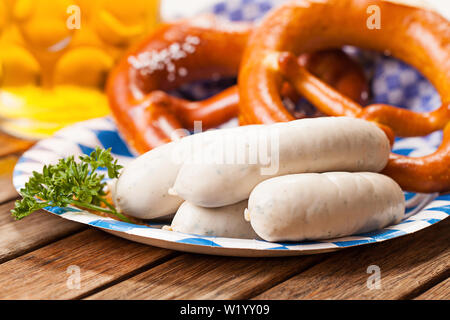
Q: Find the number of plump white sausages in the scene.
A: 4